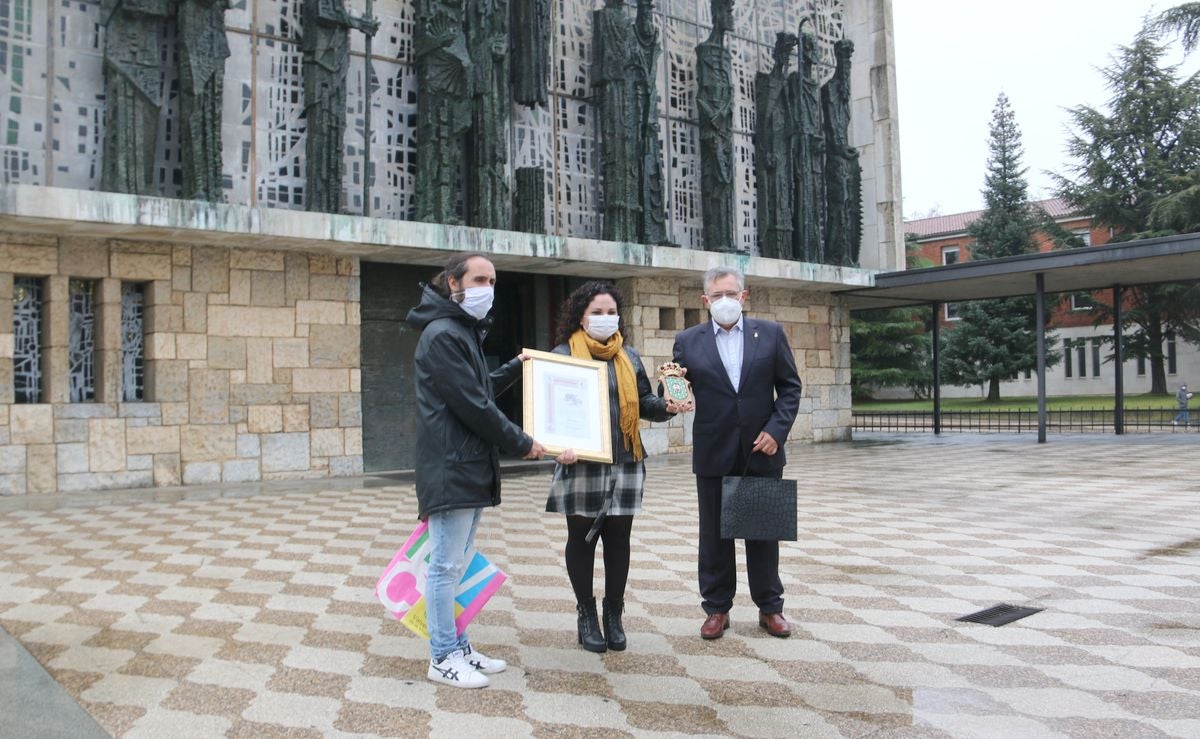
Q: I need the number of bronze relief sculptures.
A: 12